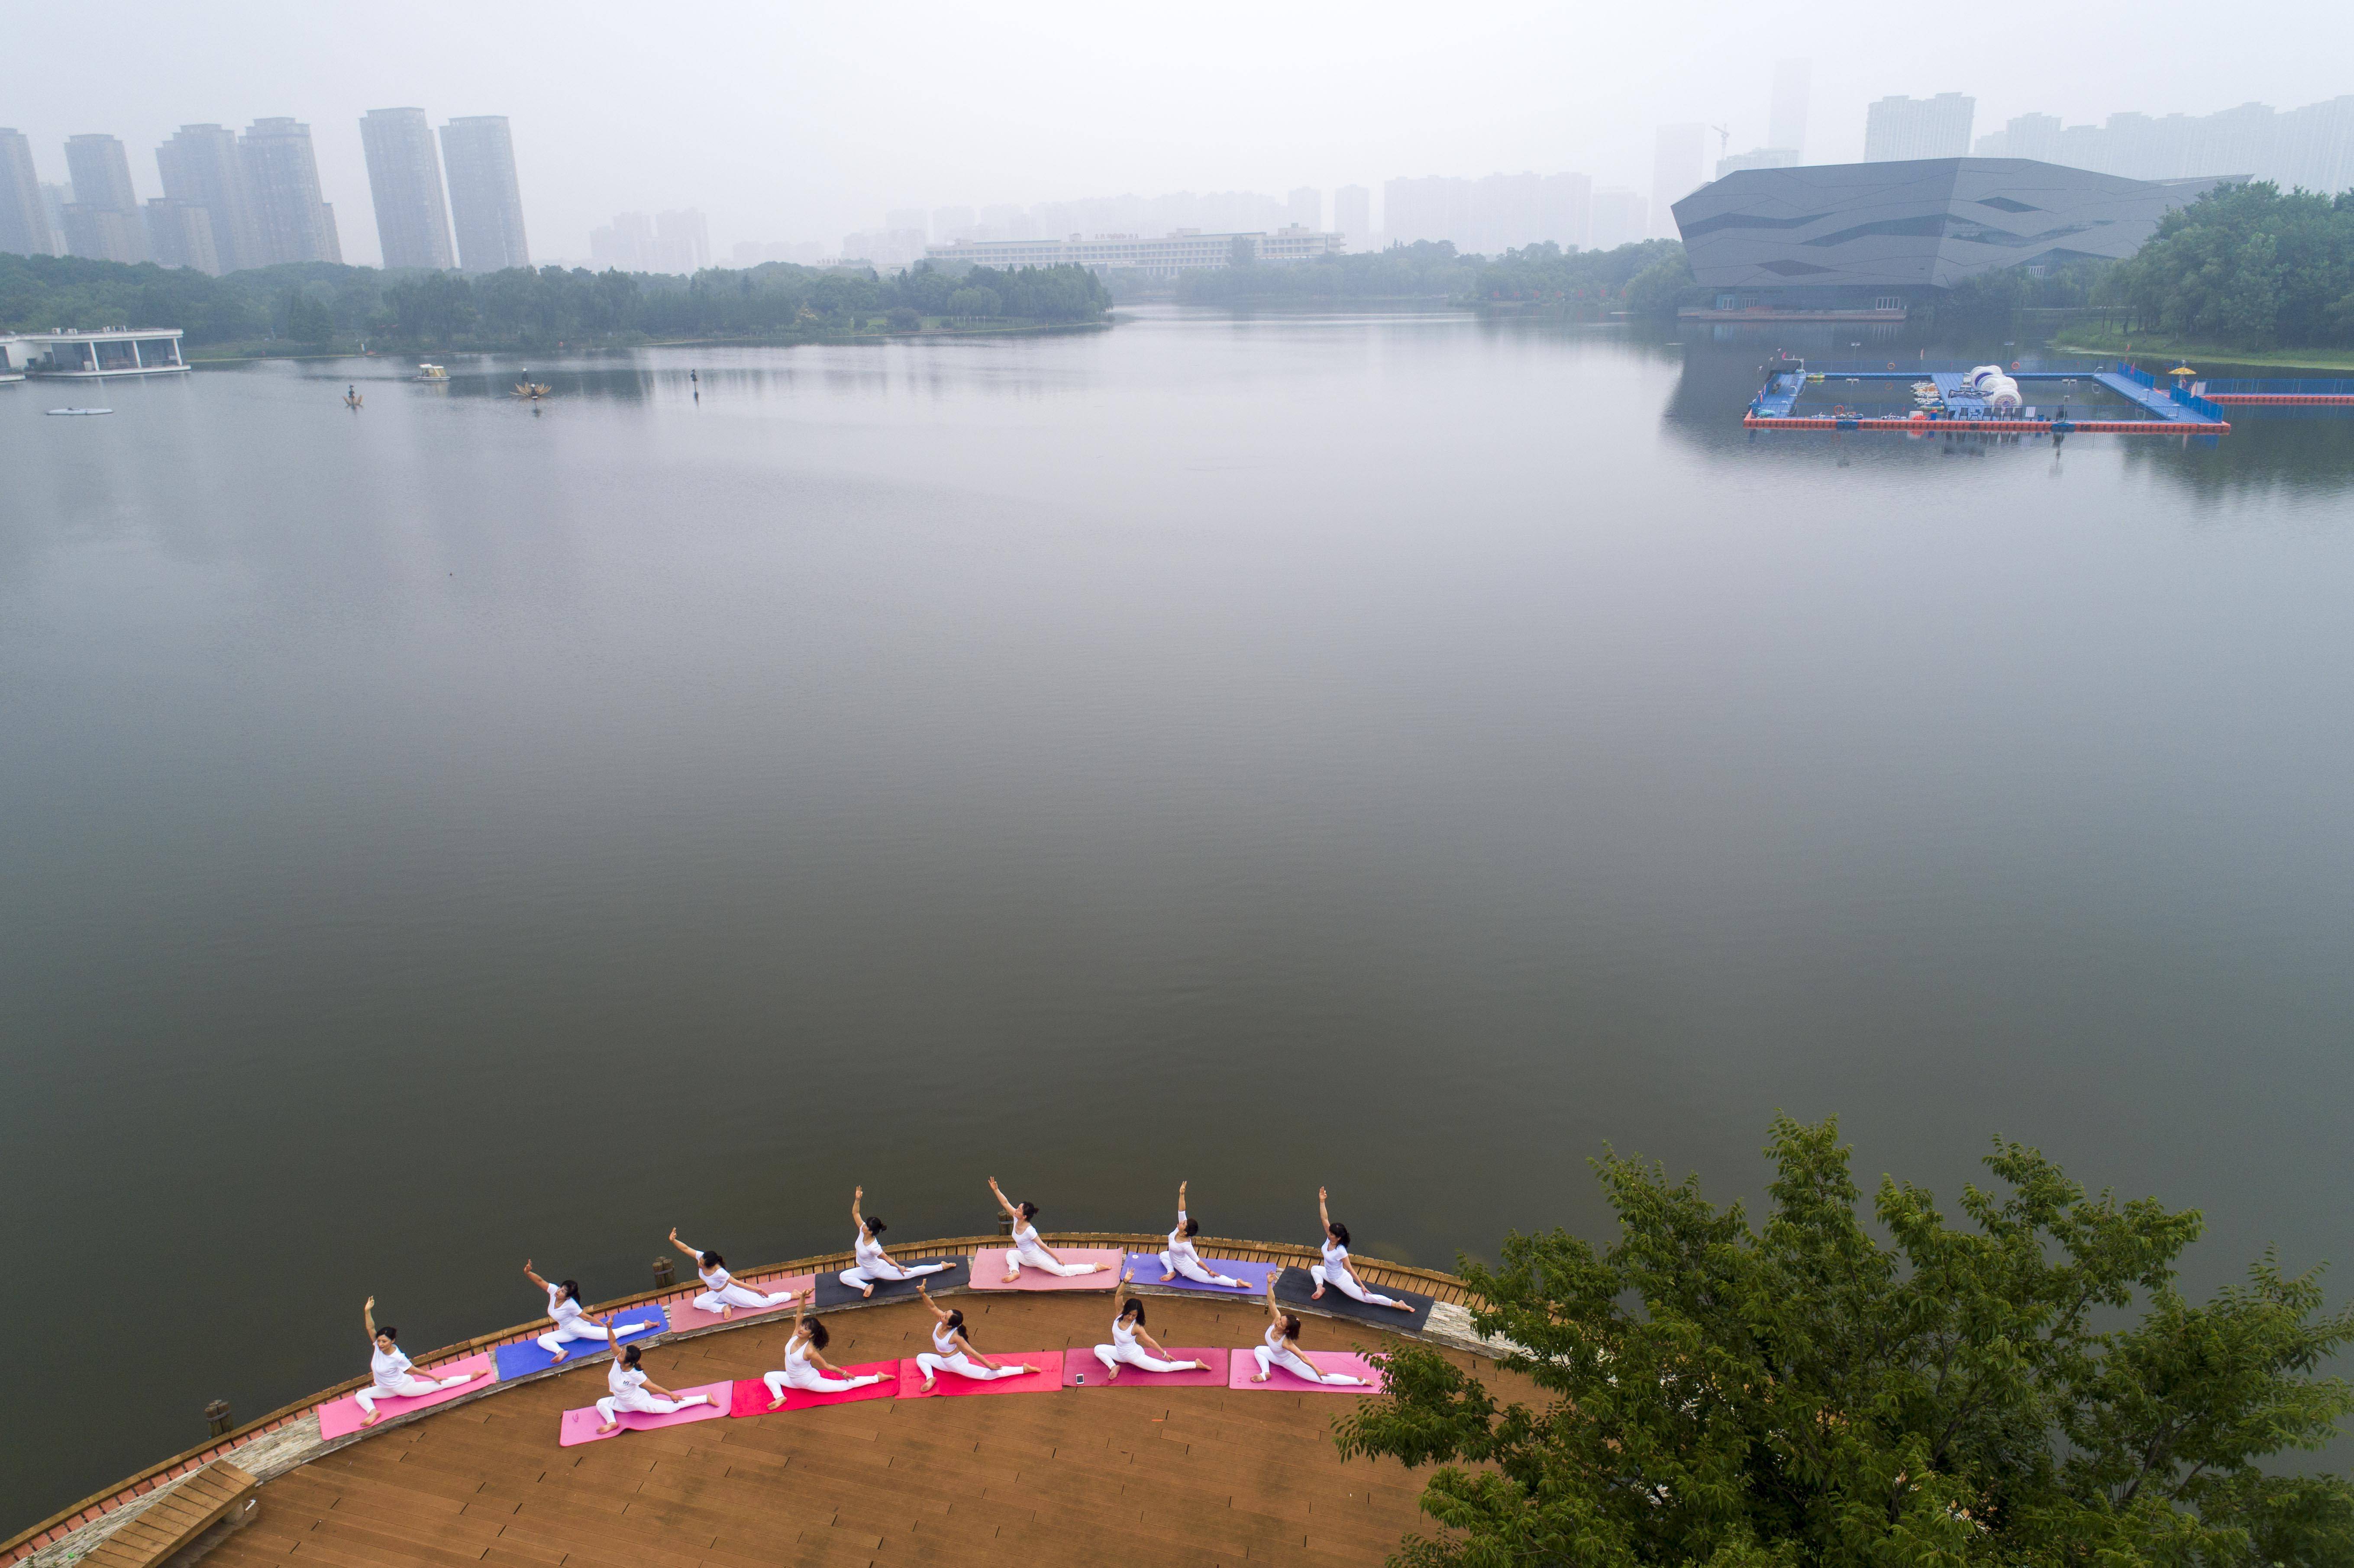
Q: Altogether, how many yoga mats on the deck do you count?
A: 12